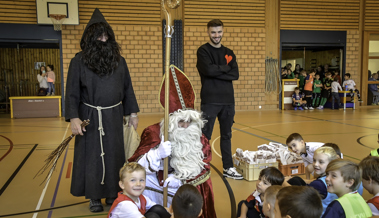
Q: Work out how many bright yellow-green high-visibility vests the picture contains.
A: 2